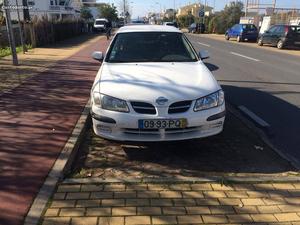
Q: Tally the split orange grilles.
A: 0